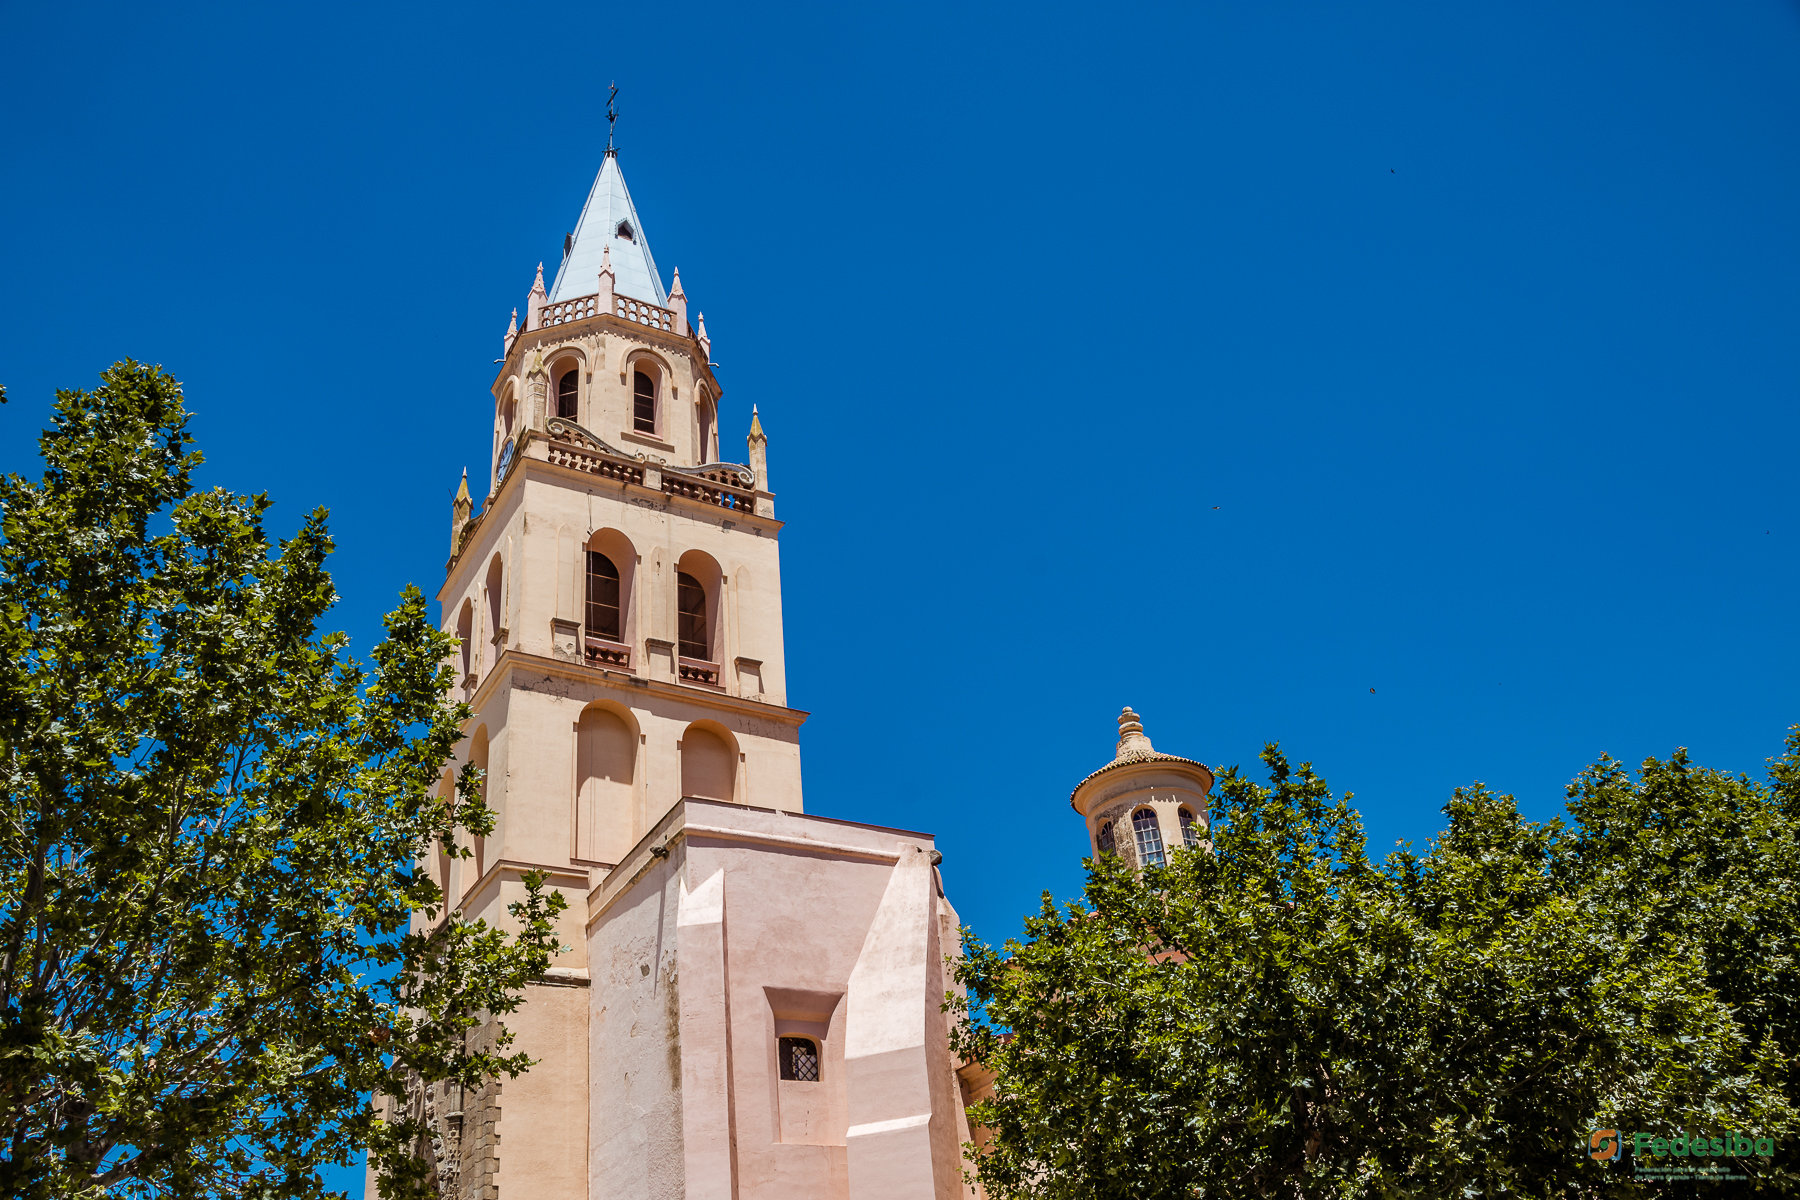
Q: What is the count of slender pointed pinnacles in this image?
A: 8